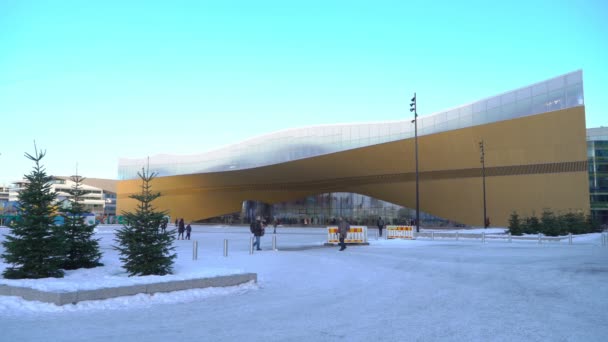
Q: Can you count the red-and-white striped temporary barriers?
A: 2